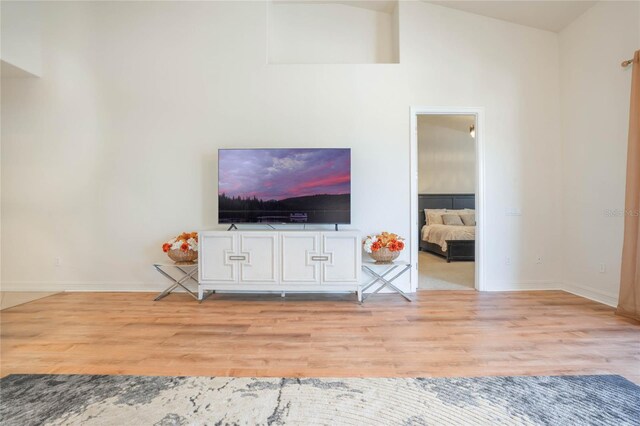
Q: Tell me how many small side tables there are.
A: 2